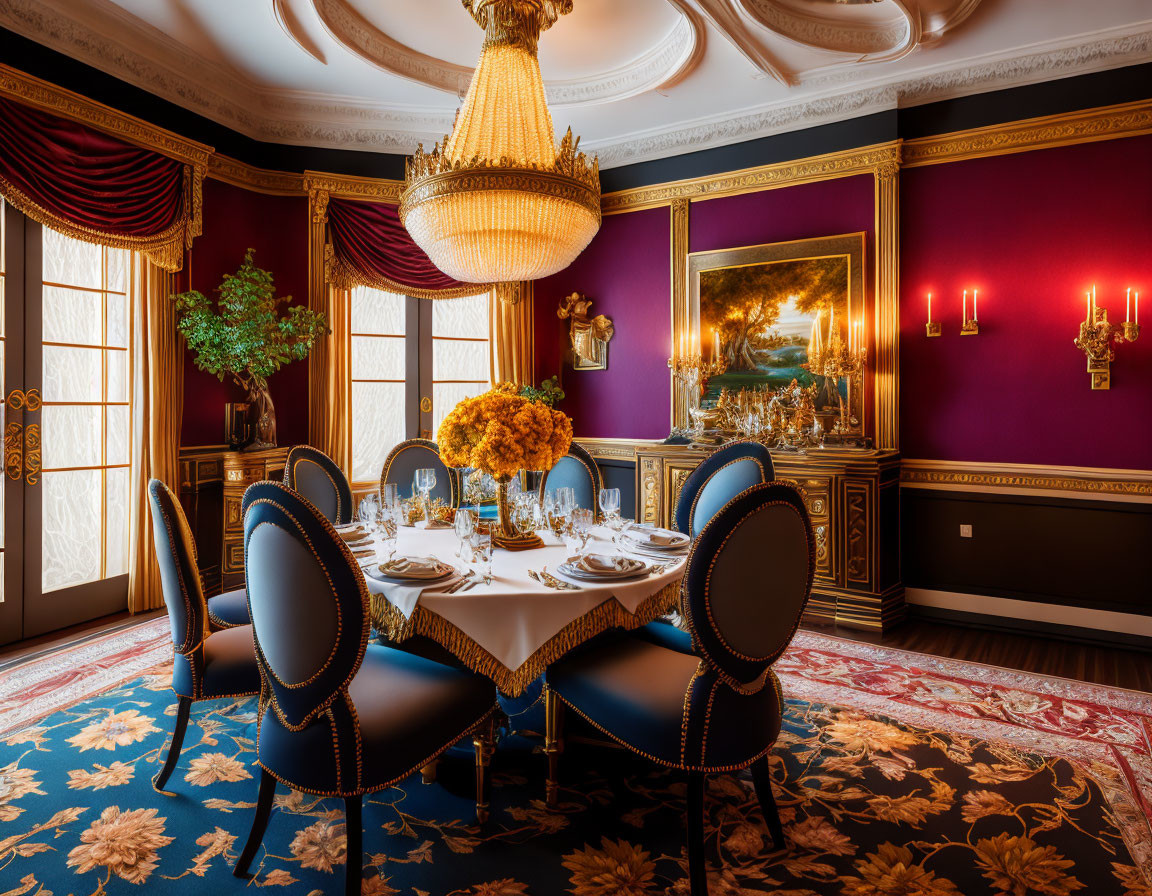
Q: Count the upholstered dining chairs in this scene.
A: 7